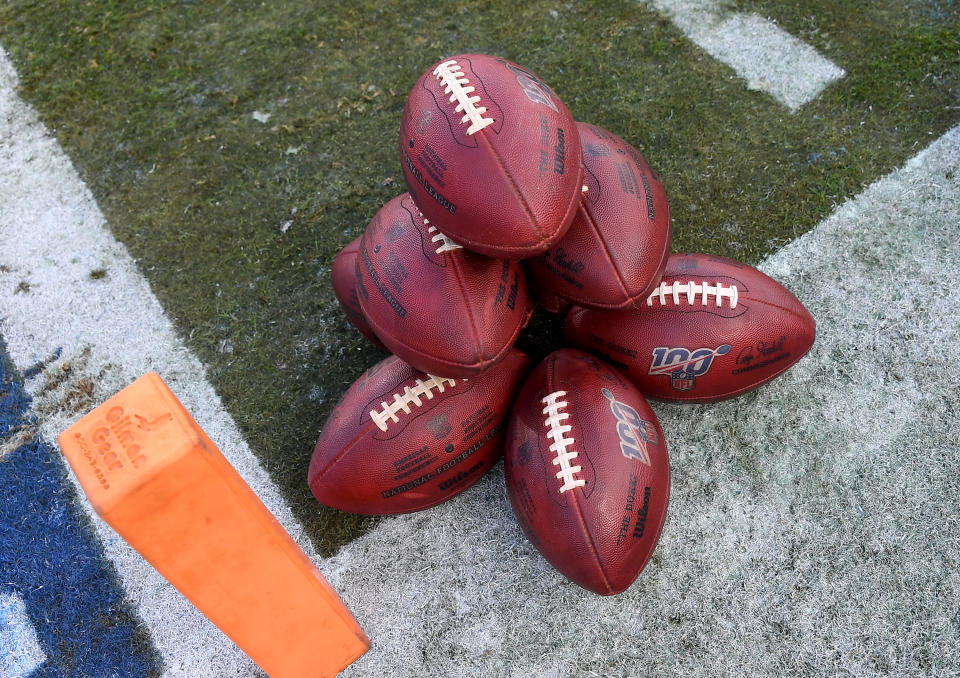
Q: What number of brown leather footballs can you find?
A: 7